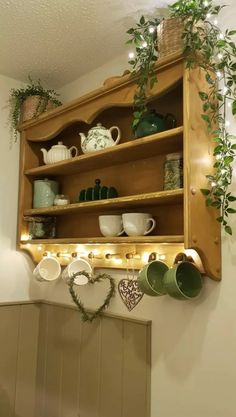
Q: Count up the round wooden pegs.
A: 8